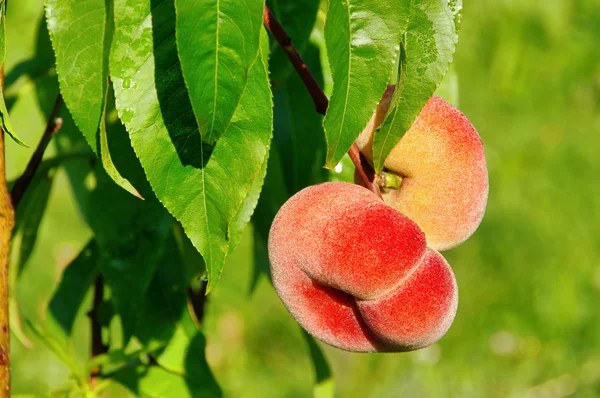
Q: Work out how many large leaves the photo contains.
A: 5